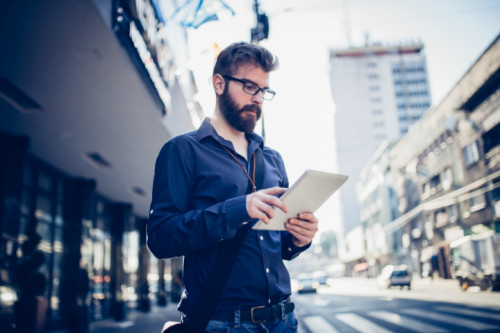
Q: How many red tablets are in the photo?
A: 0